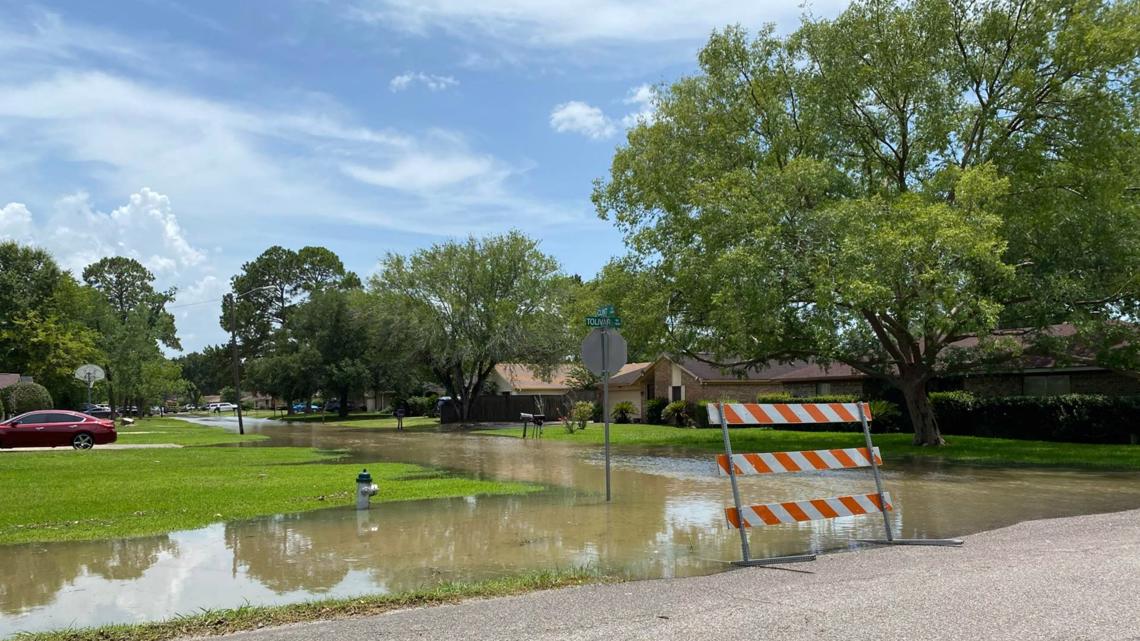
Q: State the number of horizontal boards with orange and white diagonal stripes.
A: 3